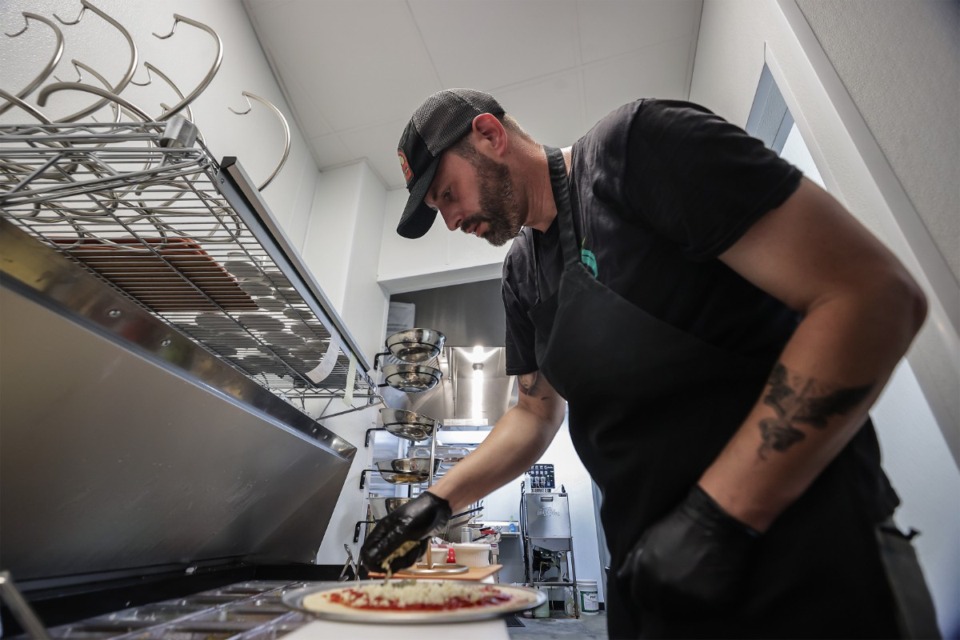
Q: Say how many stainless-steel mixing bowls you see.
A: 5